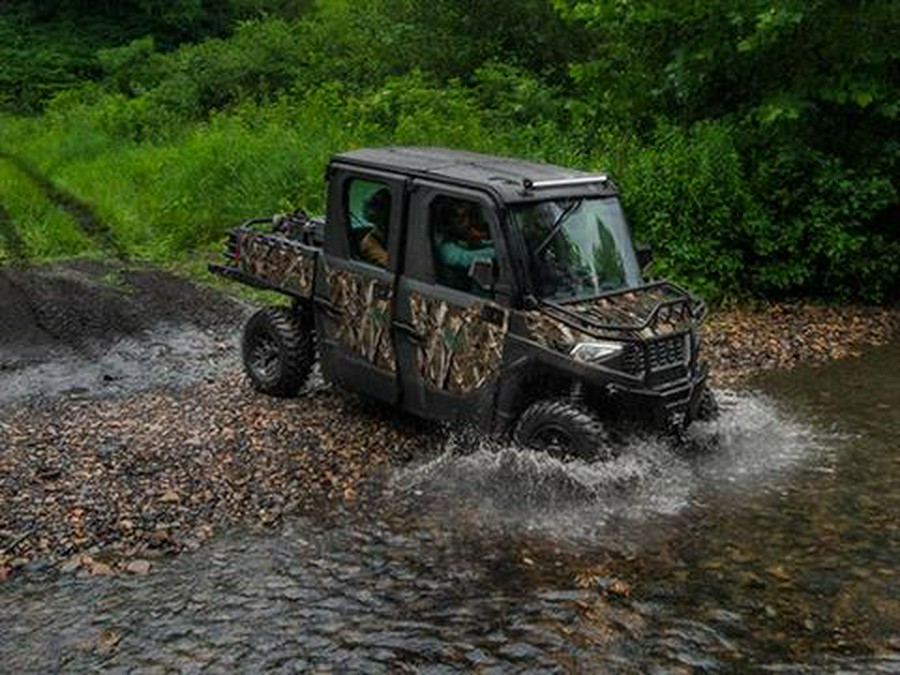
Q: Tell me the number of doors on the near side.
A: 2